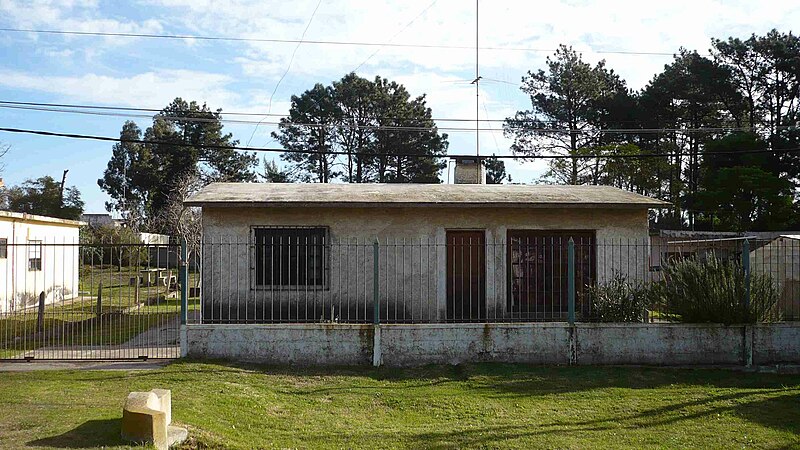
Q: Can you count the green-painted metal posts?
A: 4